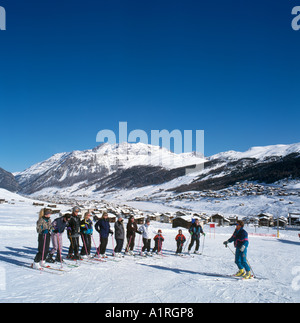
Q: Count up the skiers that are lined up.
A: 11